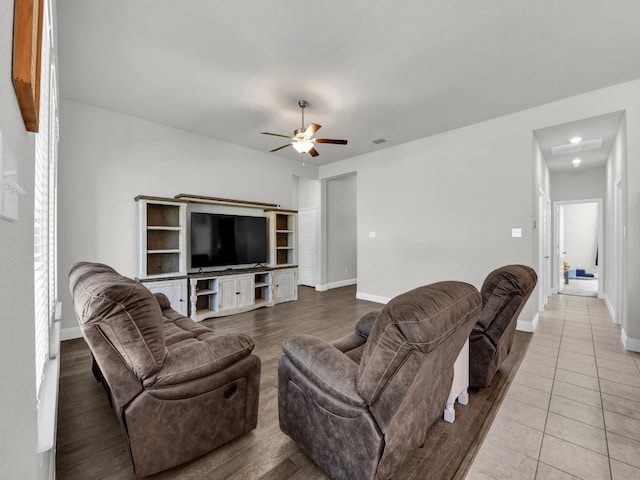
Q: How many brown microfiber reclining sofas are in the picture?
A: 3